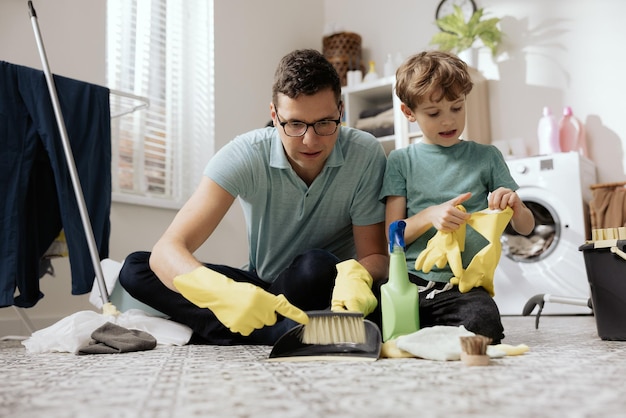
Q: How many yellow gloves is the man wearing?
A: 2